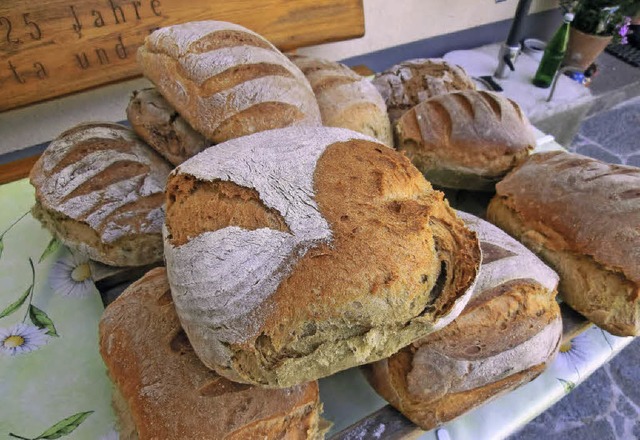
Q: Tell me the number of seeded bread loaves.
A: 0